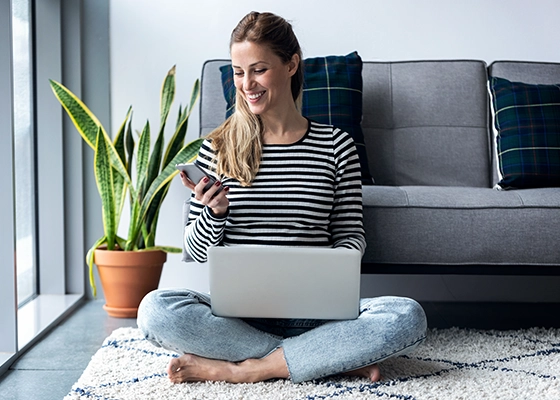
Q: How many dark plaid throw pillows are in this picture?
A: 2